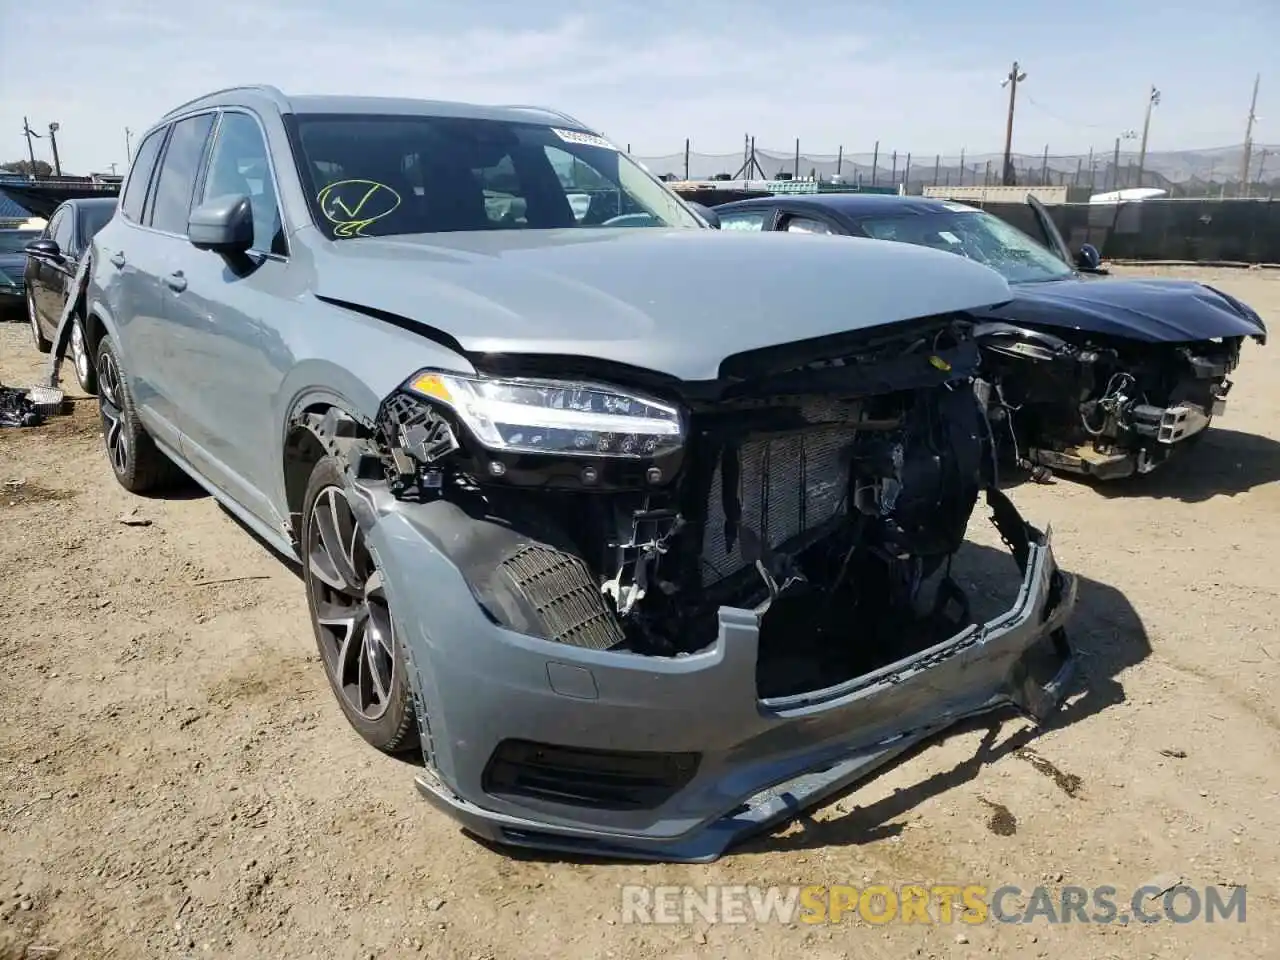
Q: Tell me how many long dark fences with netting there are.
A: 1